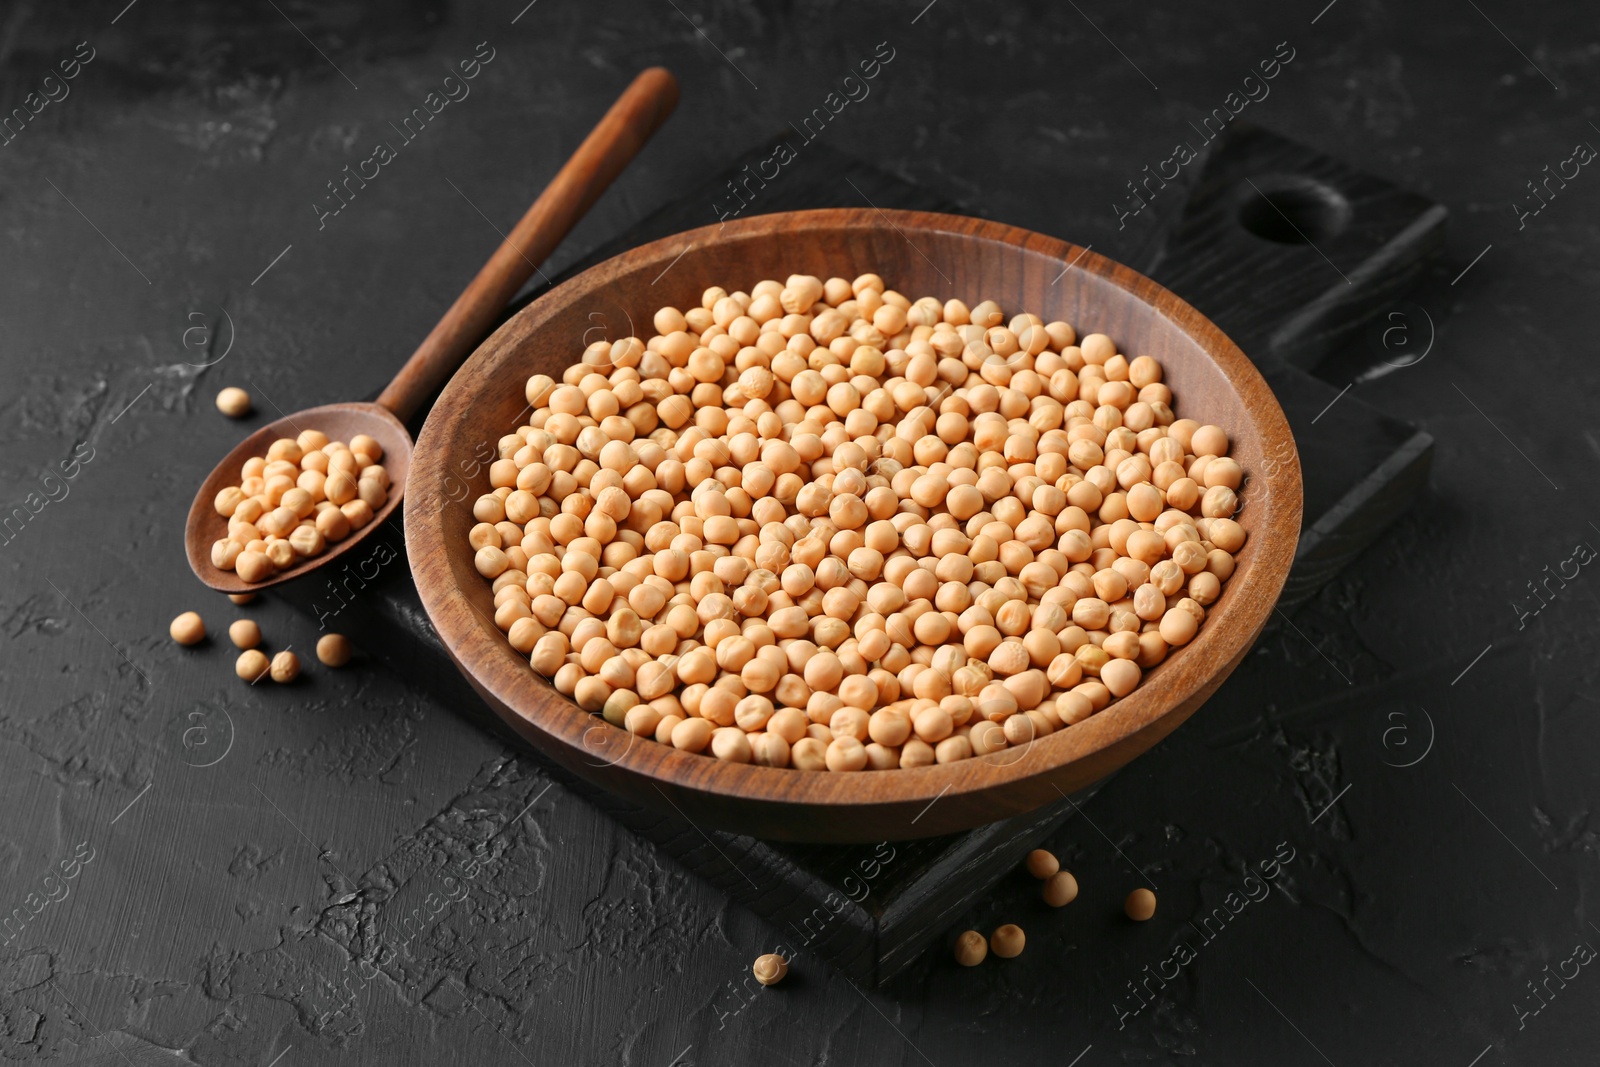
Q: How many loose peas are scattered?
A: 13